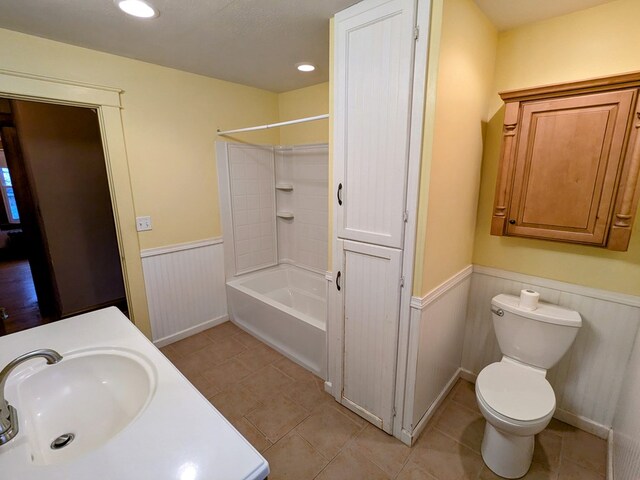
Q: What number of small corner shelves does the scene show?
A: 2